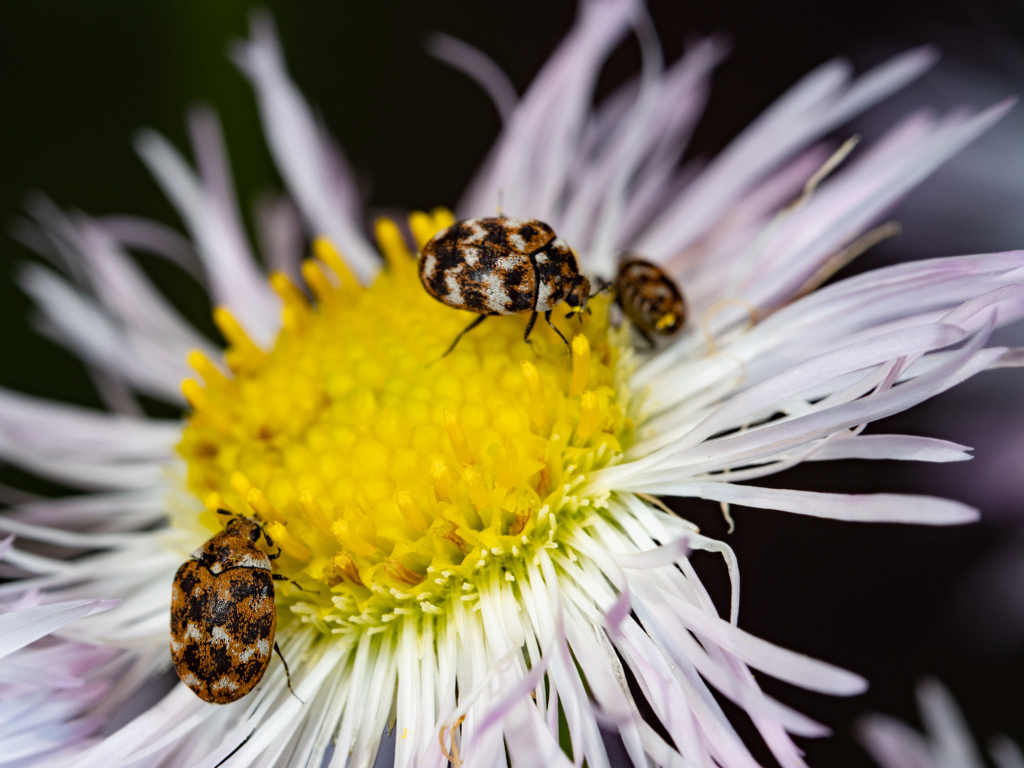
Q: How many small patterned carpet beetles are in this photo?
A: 3